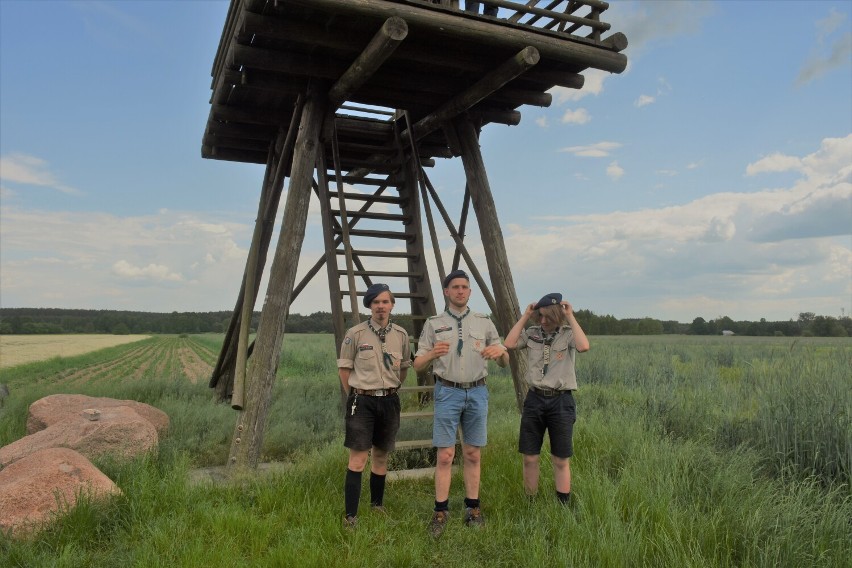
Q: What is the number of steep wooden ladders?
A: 1